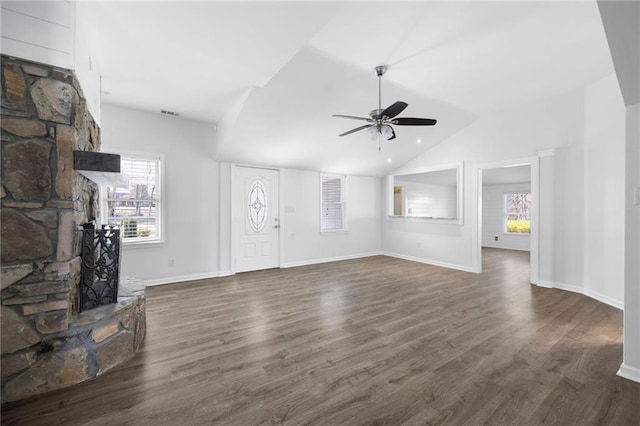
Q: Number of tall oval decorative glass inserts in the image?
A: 1